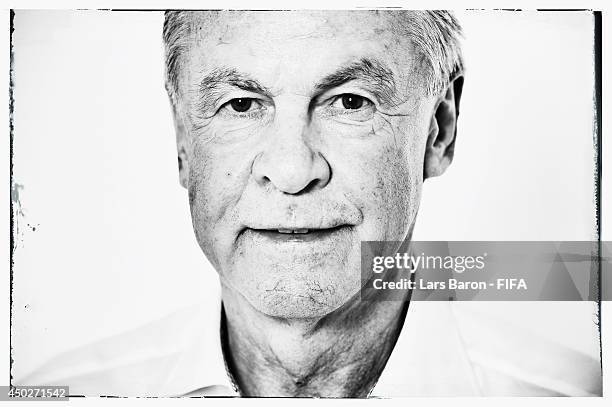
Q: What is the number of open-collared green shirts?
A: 0